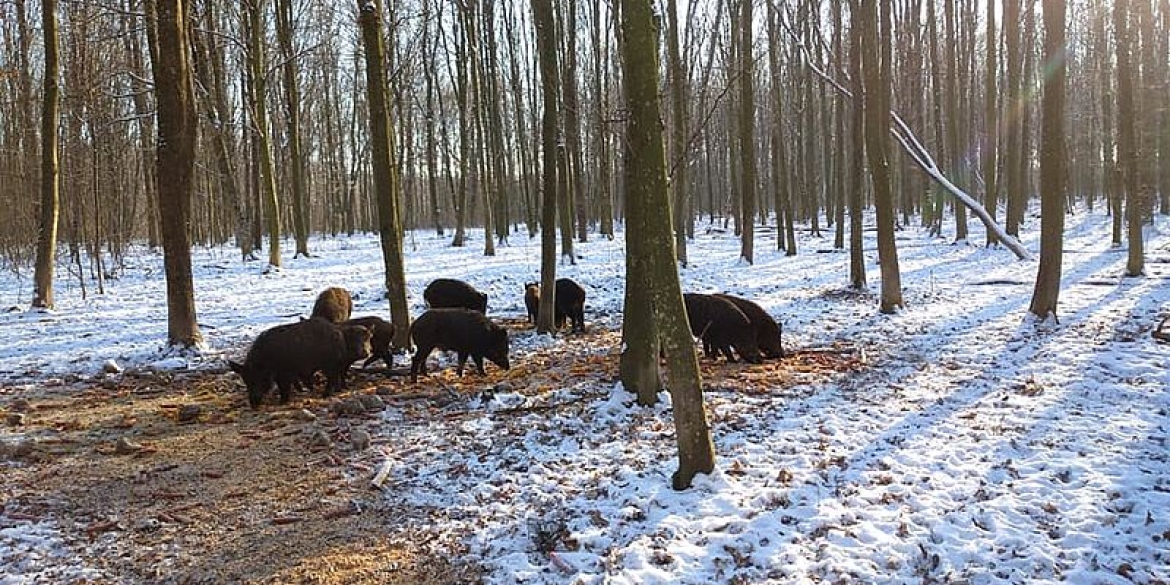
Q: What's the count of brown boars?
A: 1